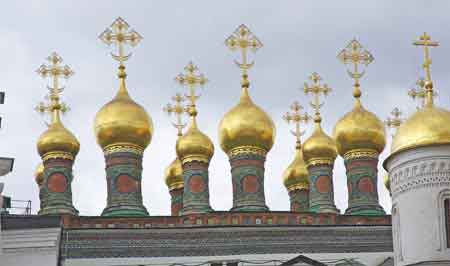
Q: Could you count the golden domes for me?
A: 11